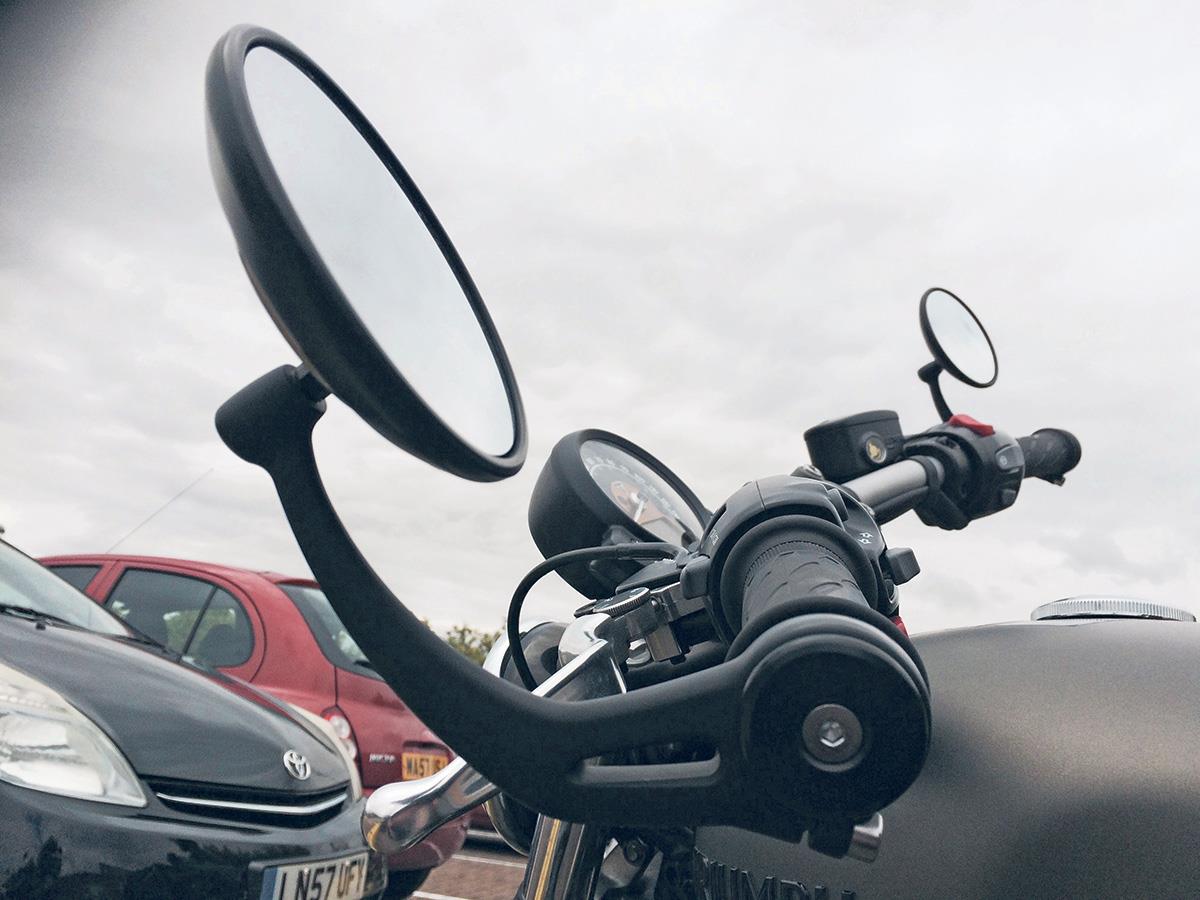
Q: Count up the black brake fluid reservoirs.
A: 1